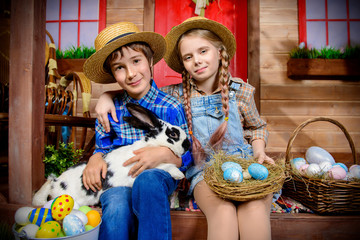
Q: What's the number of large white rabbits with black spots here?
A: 1